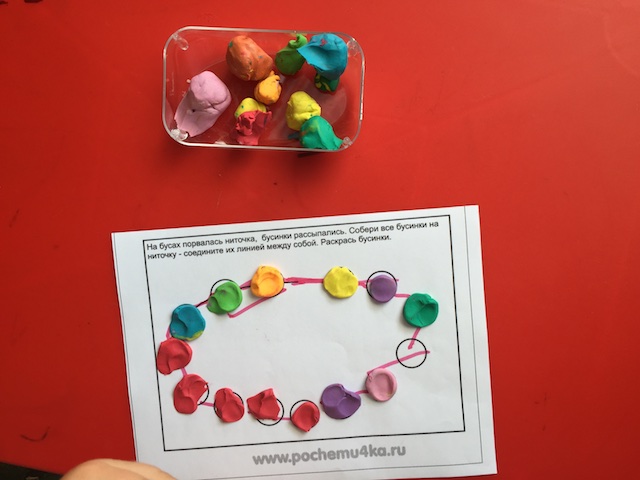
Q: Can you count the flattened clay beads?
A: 13